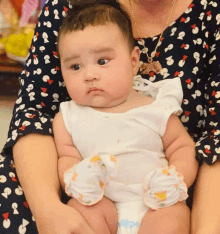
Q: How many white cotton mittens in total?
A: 2